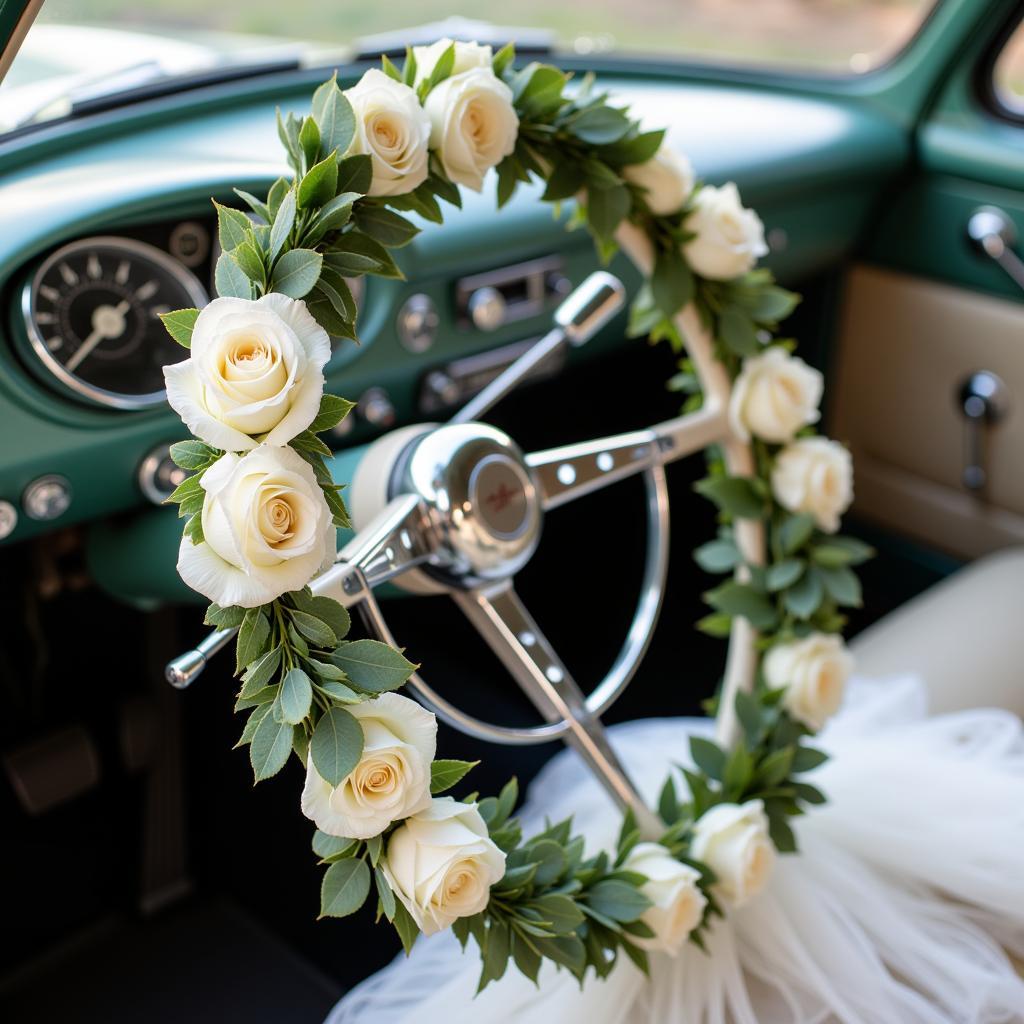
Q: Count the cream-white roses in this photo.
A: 14